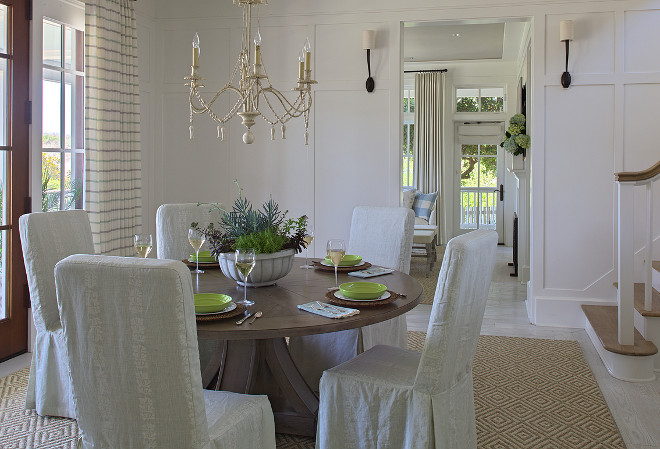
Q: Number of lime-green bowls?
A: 4